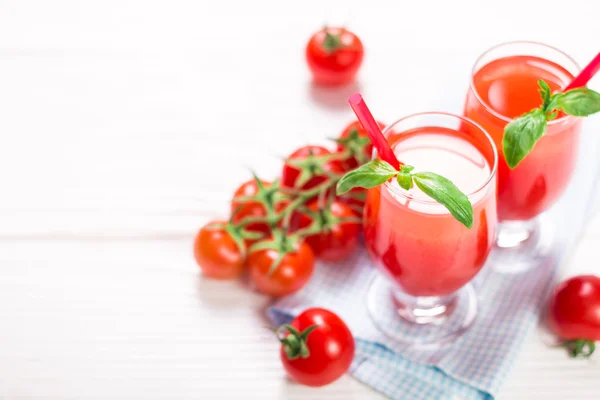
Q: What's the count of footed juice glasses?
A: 2